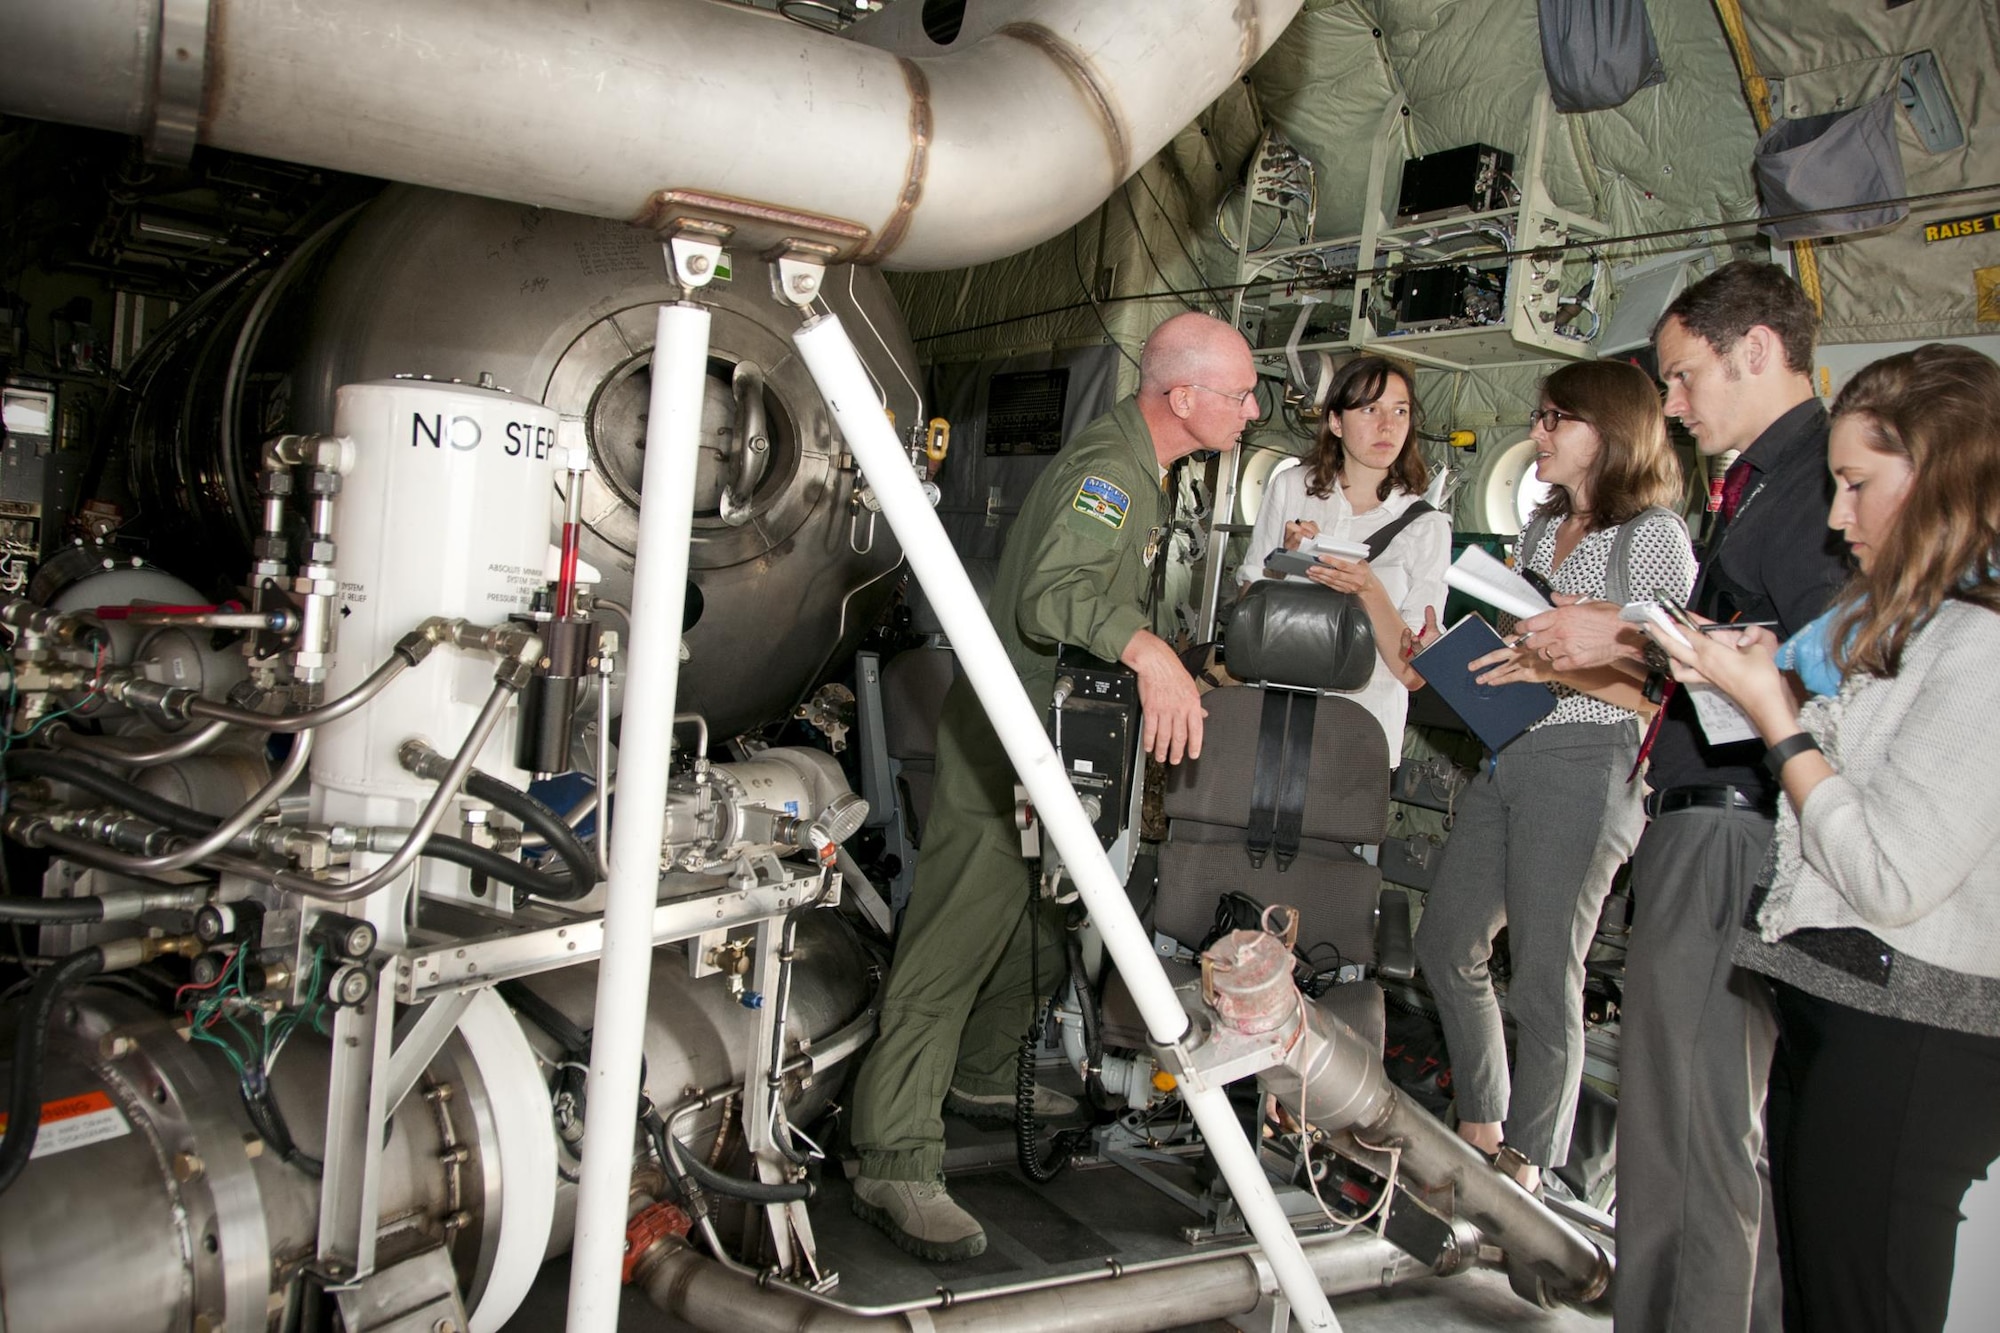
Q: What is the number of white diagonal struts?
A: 2